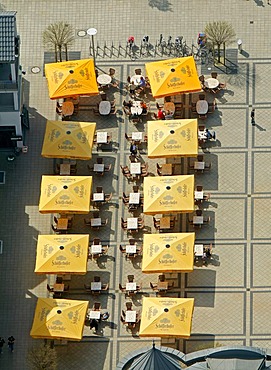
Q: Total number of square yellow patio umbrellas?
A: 10